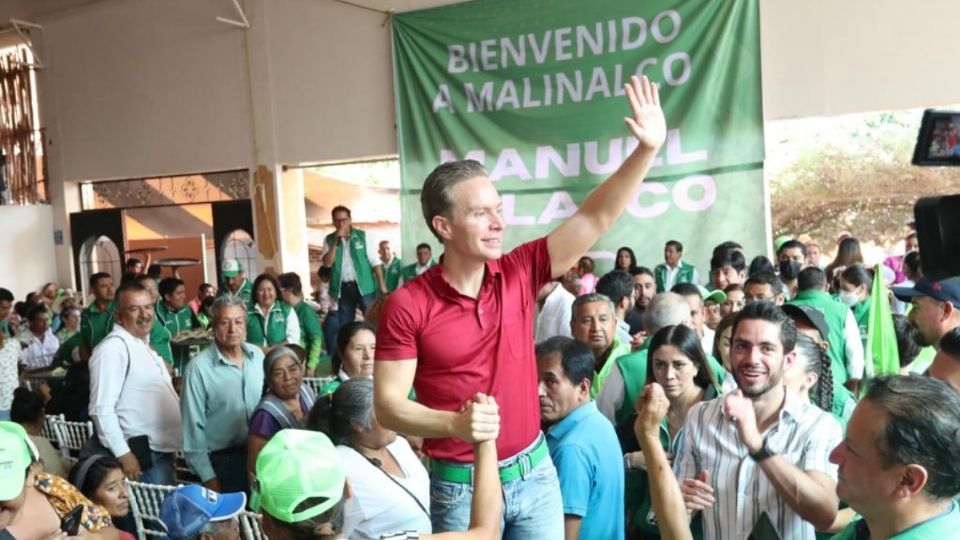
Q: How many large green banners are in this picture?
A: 1